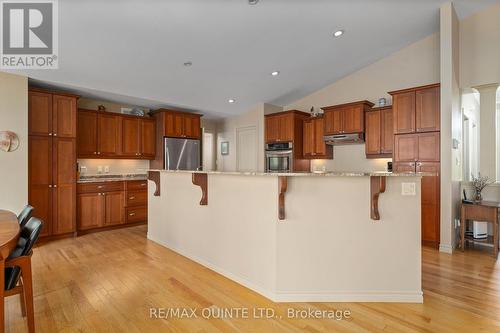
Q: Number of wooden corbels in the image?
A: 4